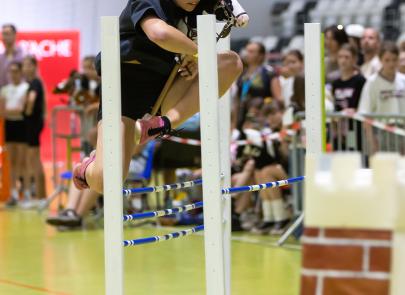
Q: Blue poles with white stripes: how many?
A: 4